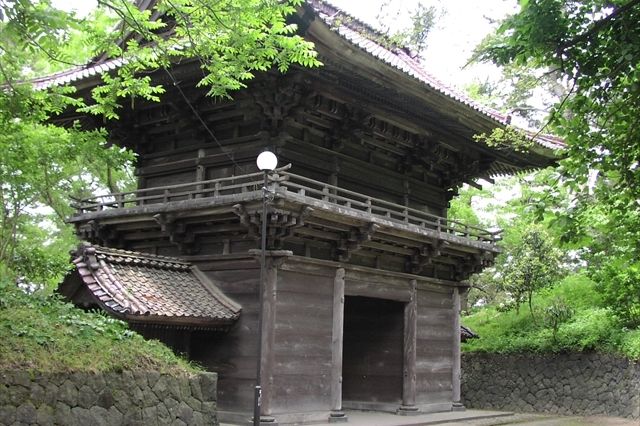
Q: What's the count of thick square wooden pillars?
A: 4